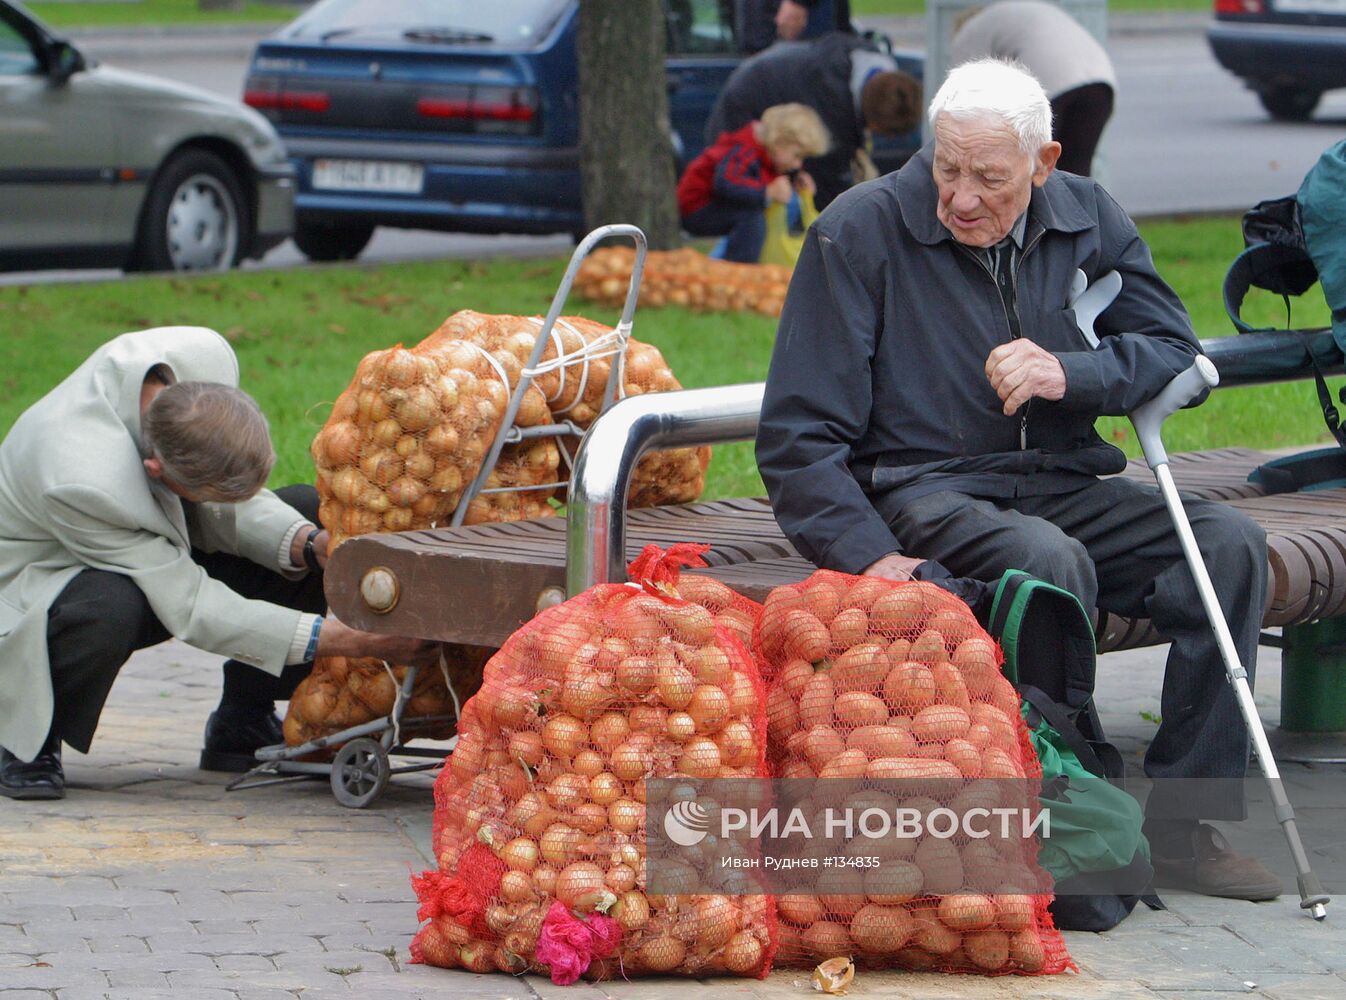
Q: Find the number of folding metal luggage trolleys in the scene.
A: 1